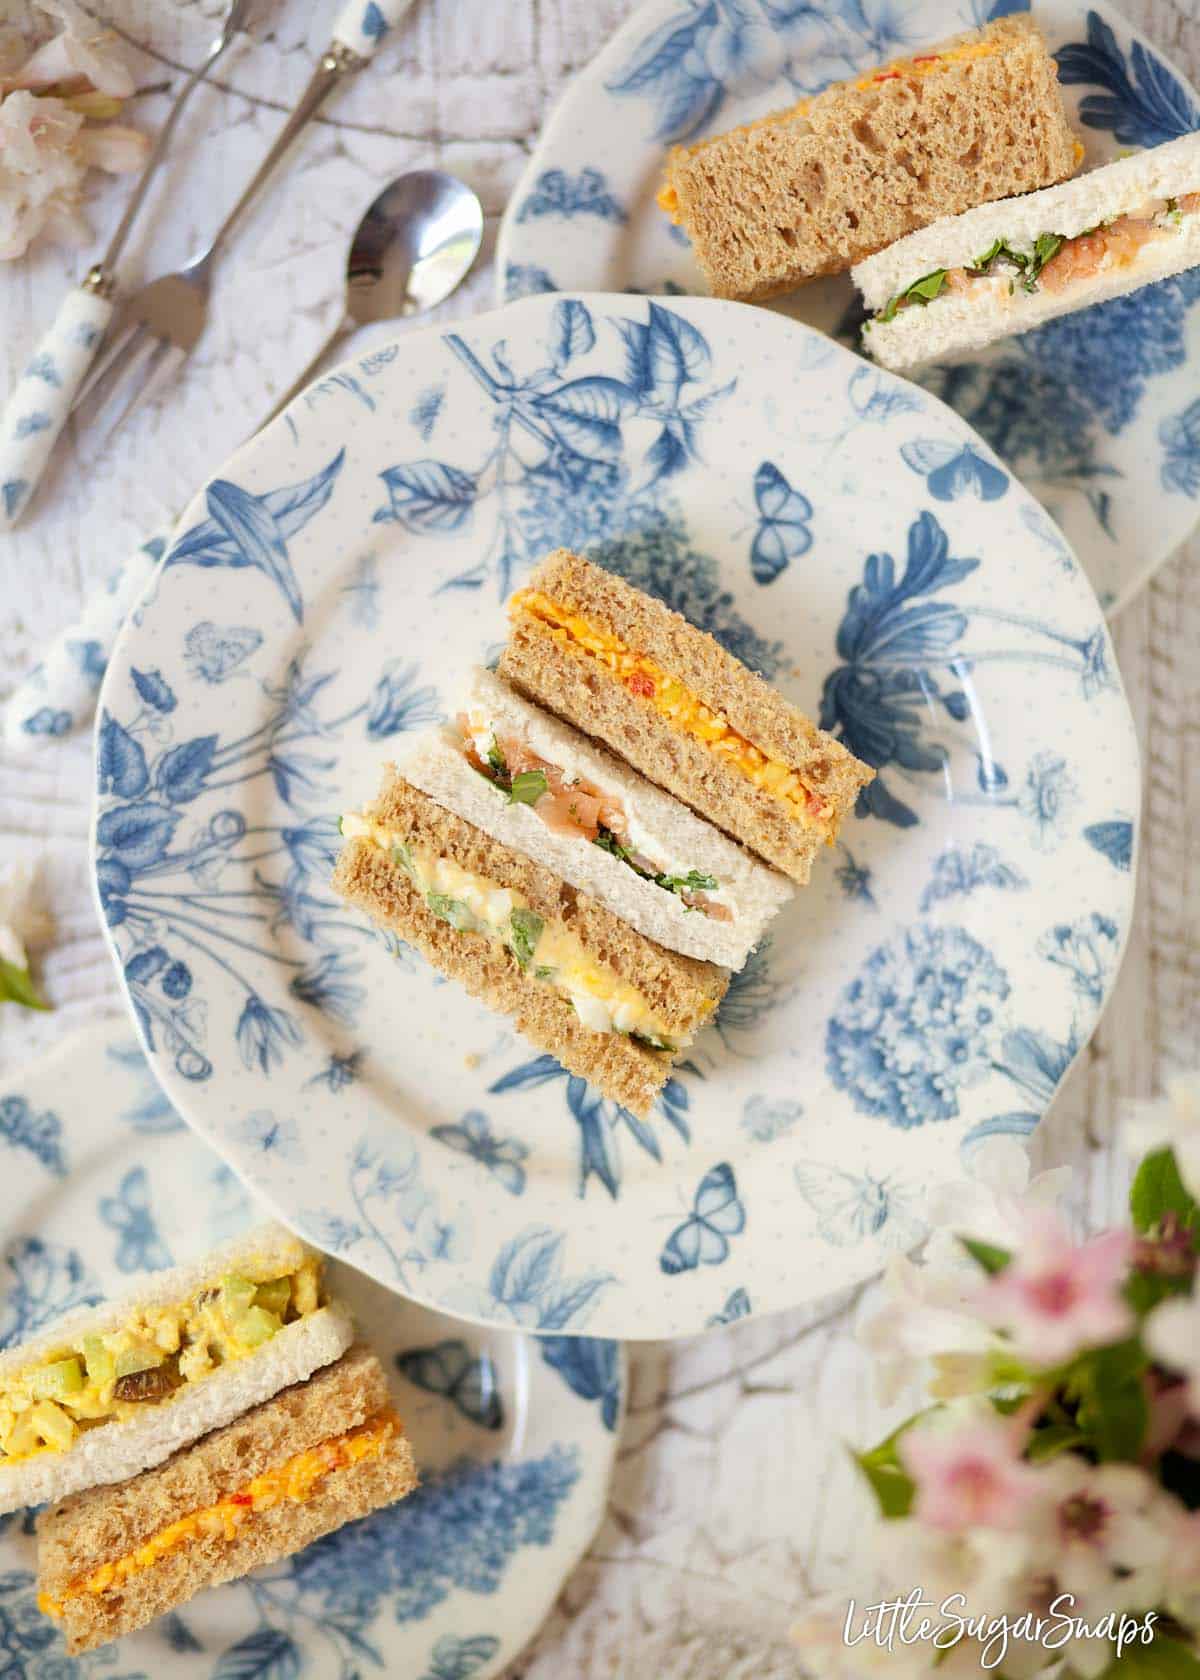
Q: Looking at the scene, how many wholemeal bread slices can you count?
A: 8